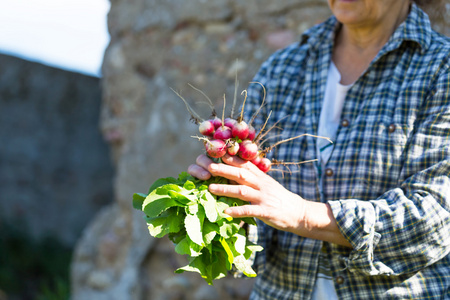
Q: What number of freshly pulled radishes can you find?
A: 11